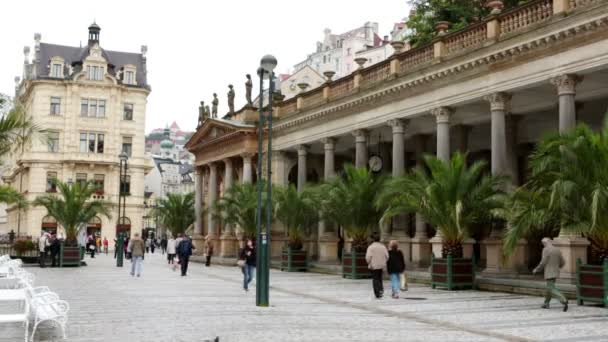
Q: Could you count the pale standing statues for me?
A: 5